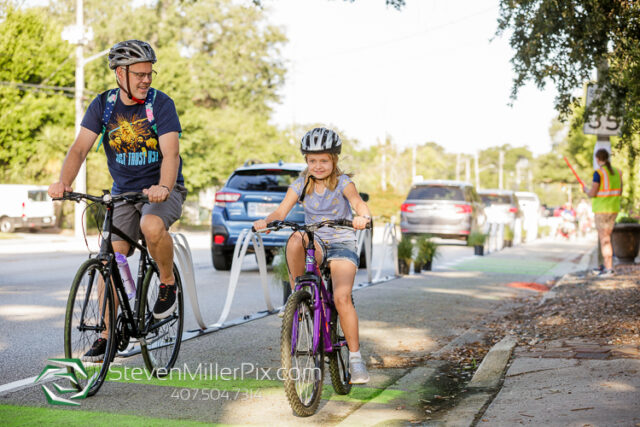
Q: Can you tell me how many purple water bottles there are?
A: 1